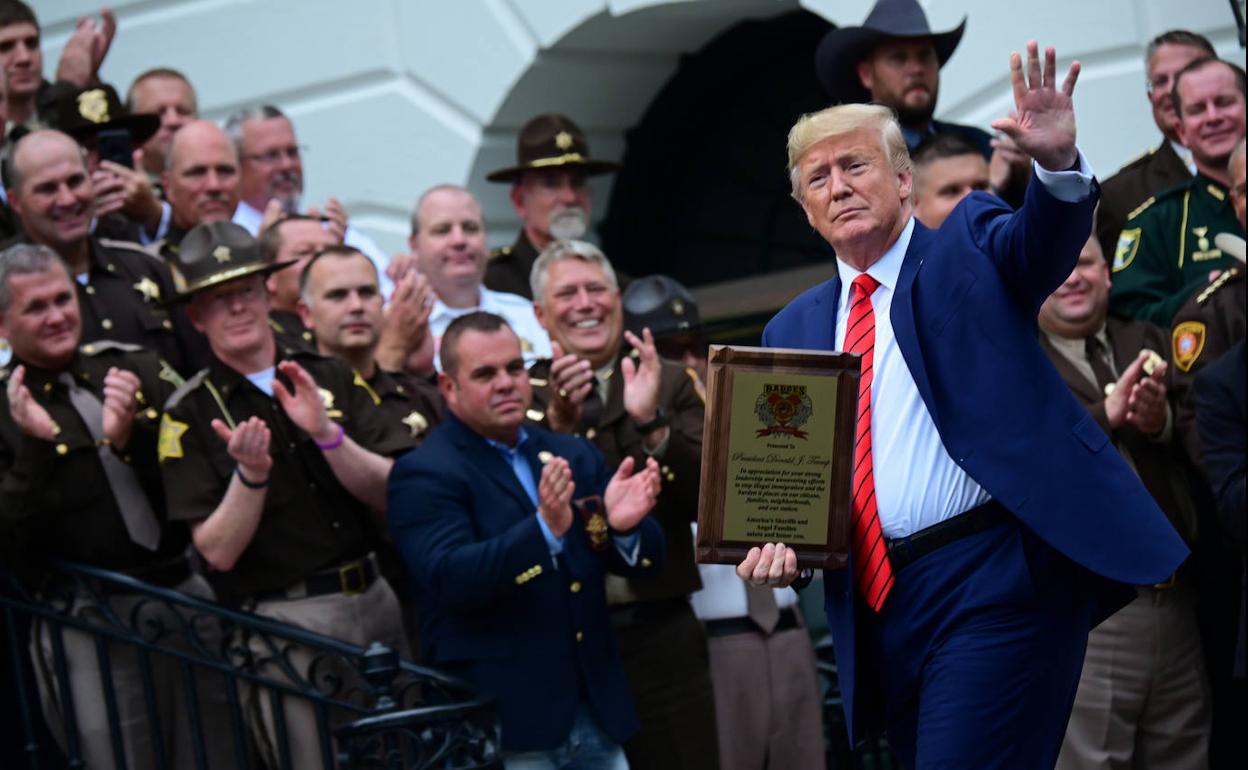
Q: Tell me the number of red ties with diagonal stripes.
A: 1